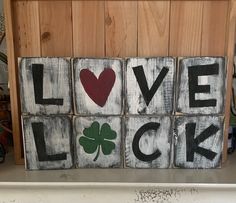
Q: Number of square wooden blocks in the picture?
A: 8